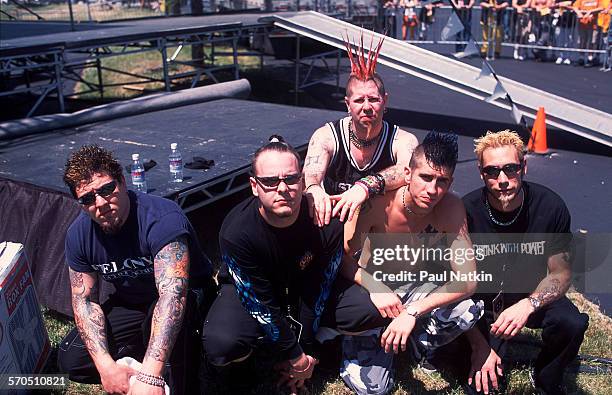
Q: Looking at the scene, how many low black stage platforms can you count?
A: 1